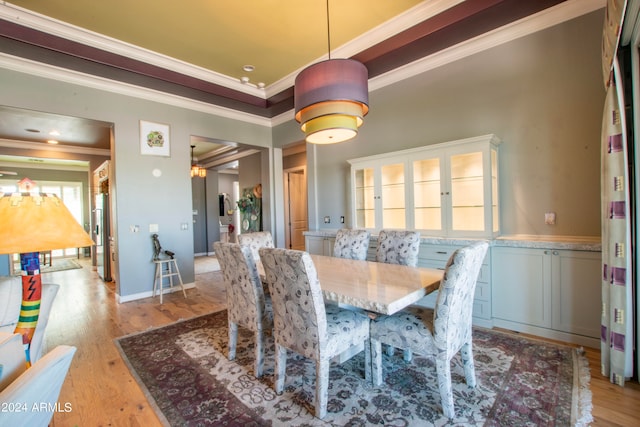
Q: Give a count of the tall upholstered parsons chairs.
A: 6